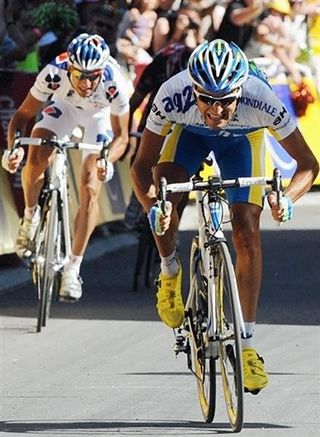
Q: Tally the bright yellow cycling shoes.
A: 2